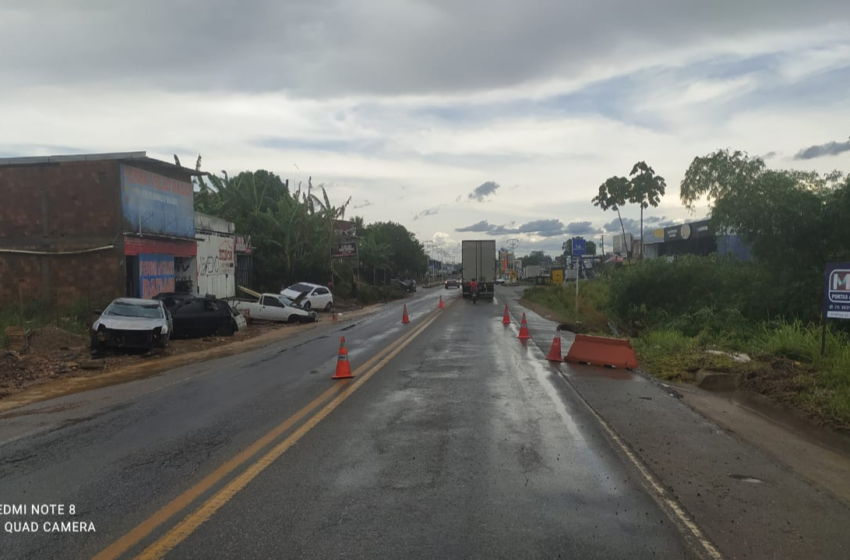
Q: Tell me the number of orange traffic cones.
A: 6